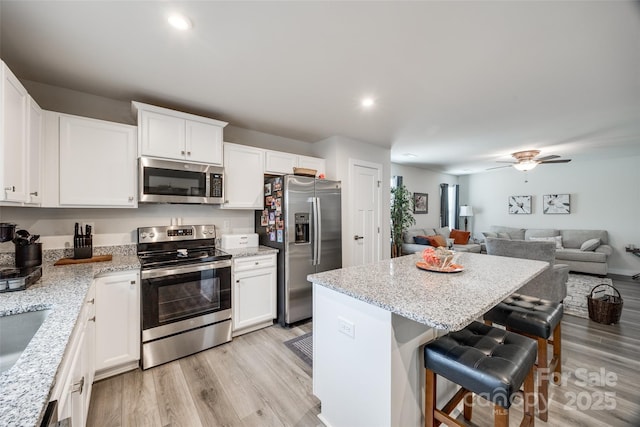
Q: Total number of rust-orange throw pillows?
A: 2